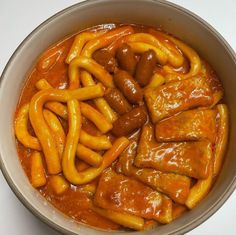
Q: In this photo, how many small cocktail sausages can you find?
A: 6